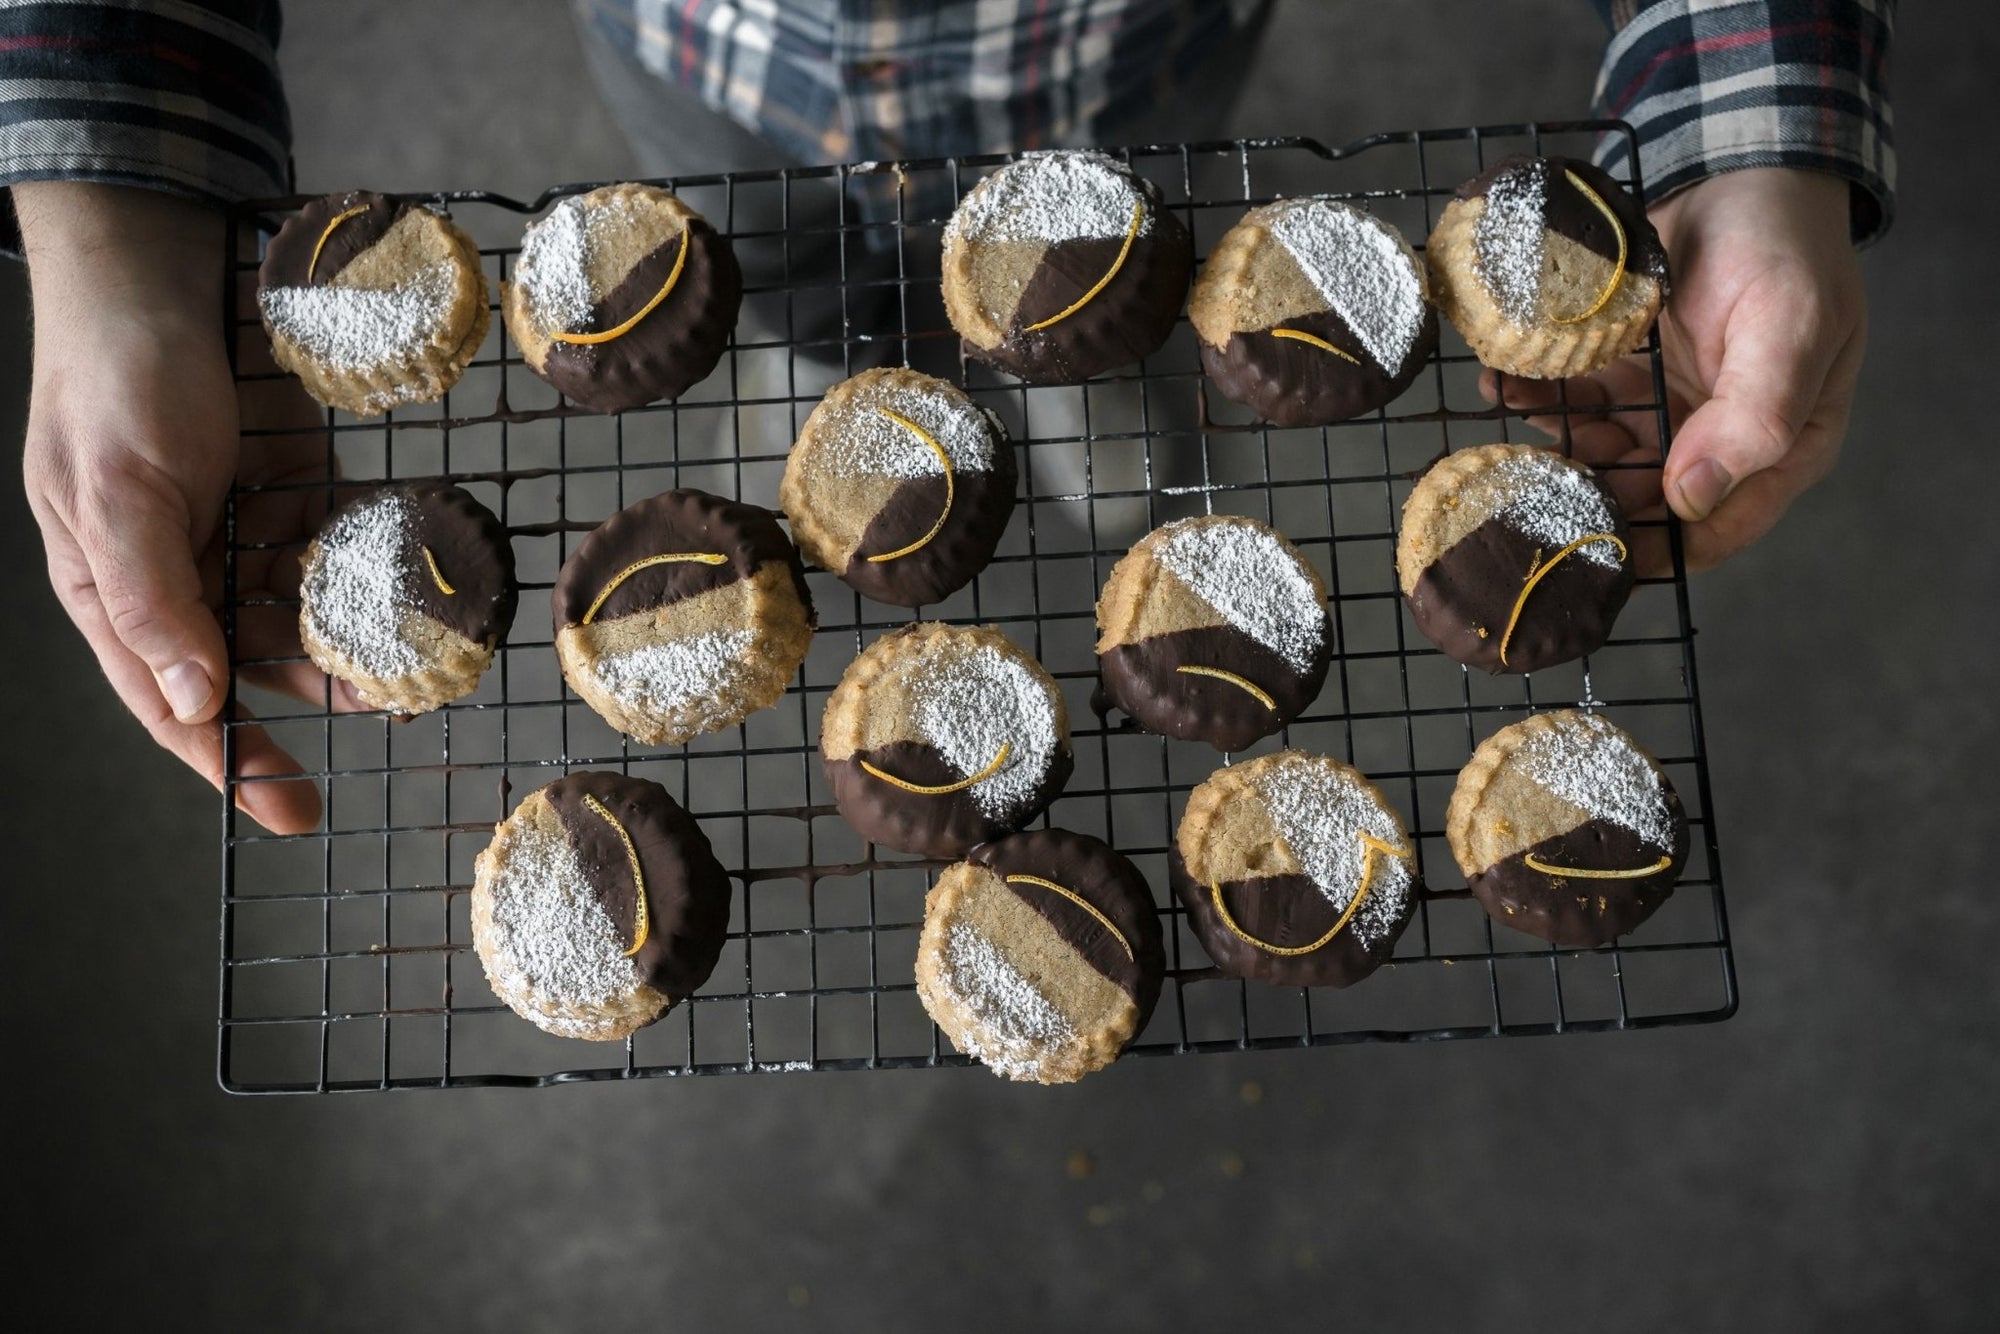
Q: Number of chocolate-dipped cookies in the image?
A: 15